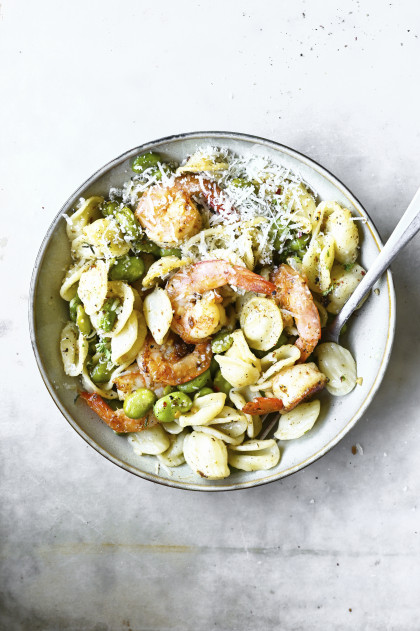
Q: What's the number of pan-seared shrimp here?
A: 6